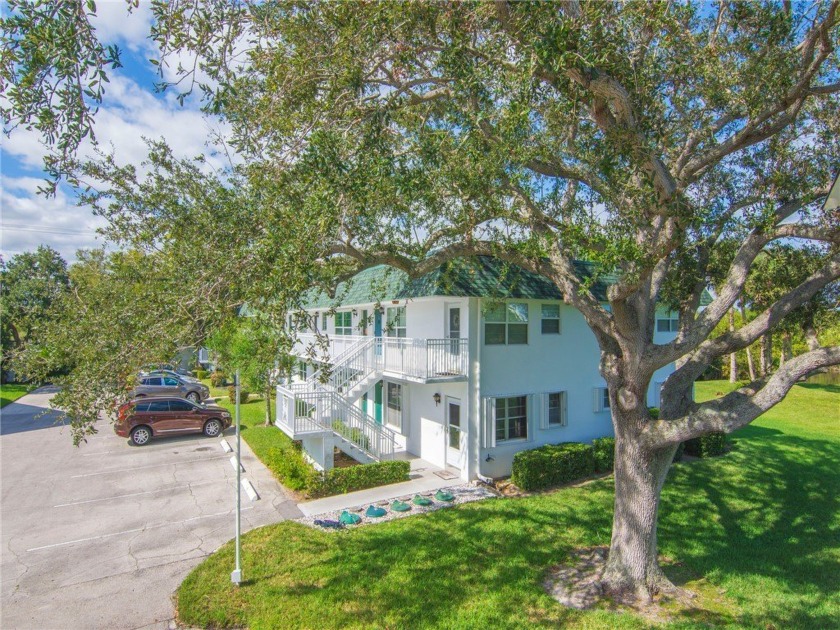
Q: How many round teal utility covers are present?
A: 5